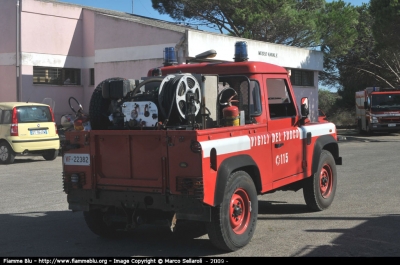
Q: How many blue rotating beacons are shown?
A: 2